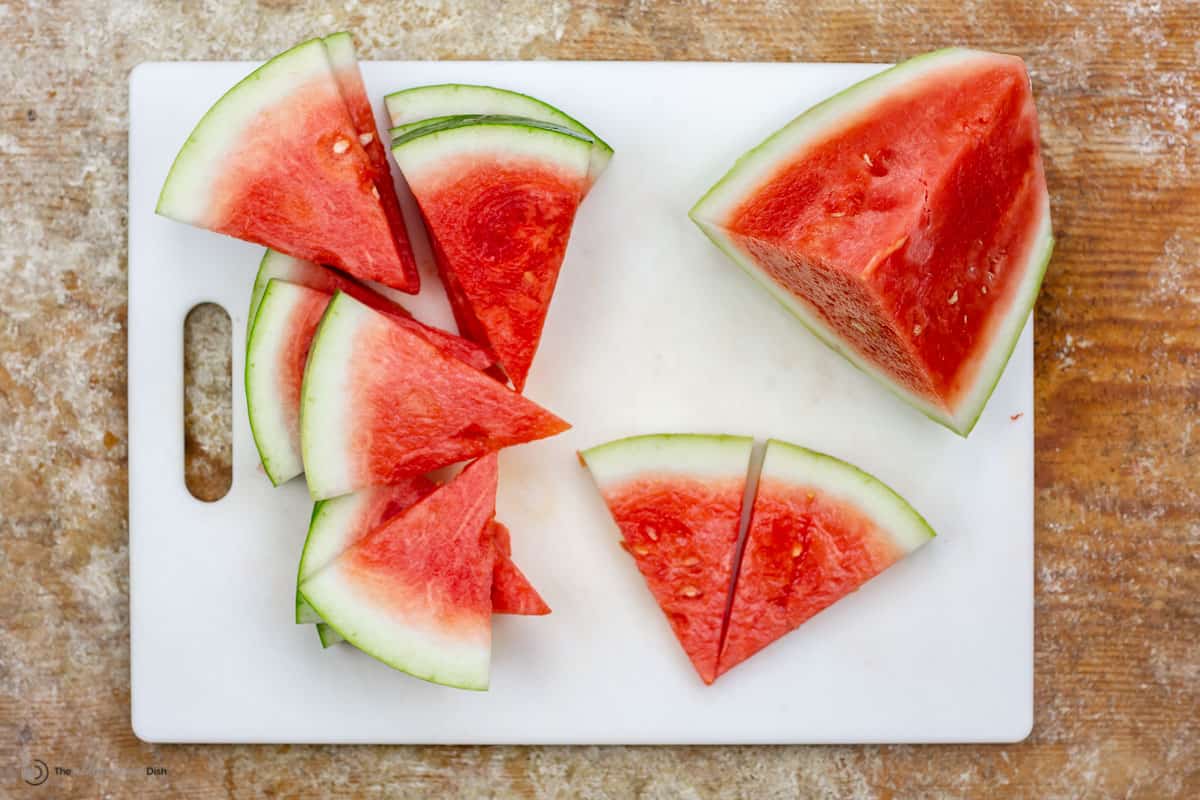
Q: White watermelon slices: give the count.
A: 0